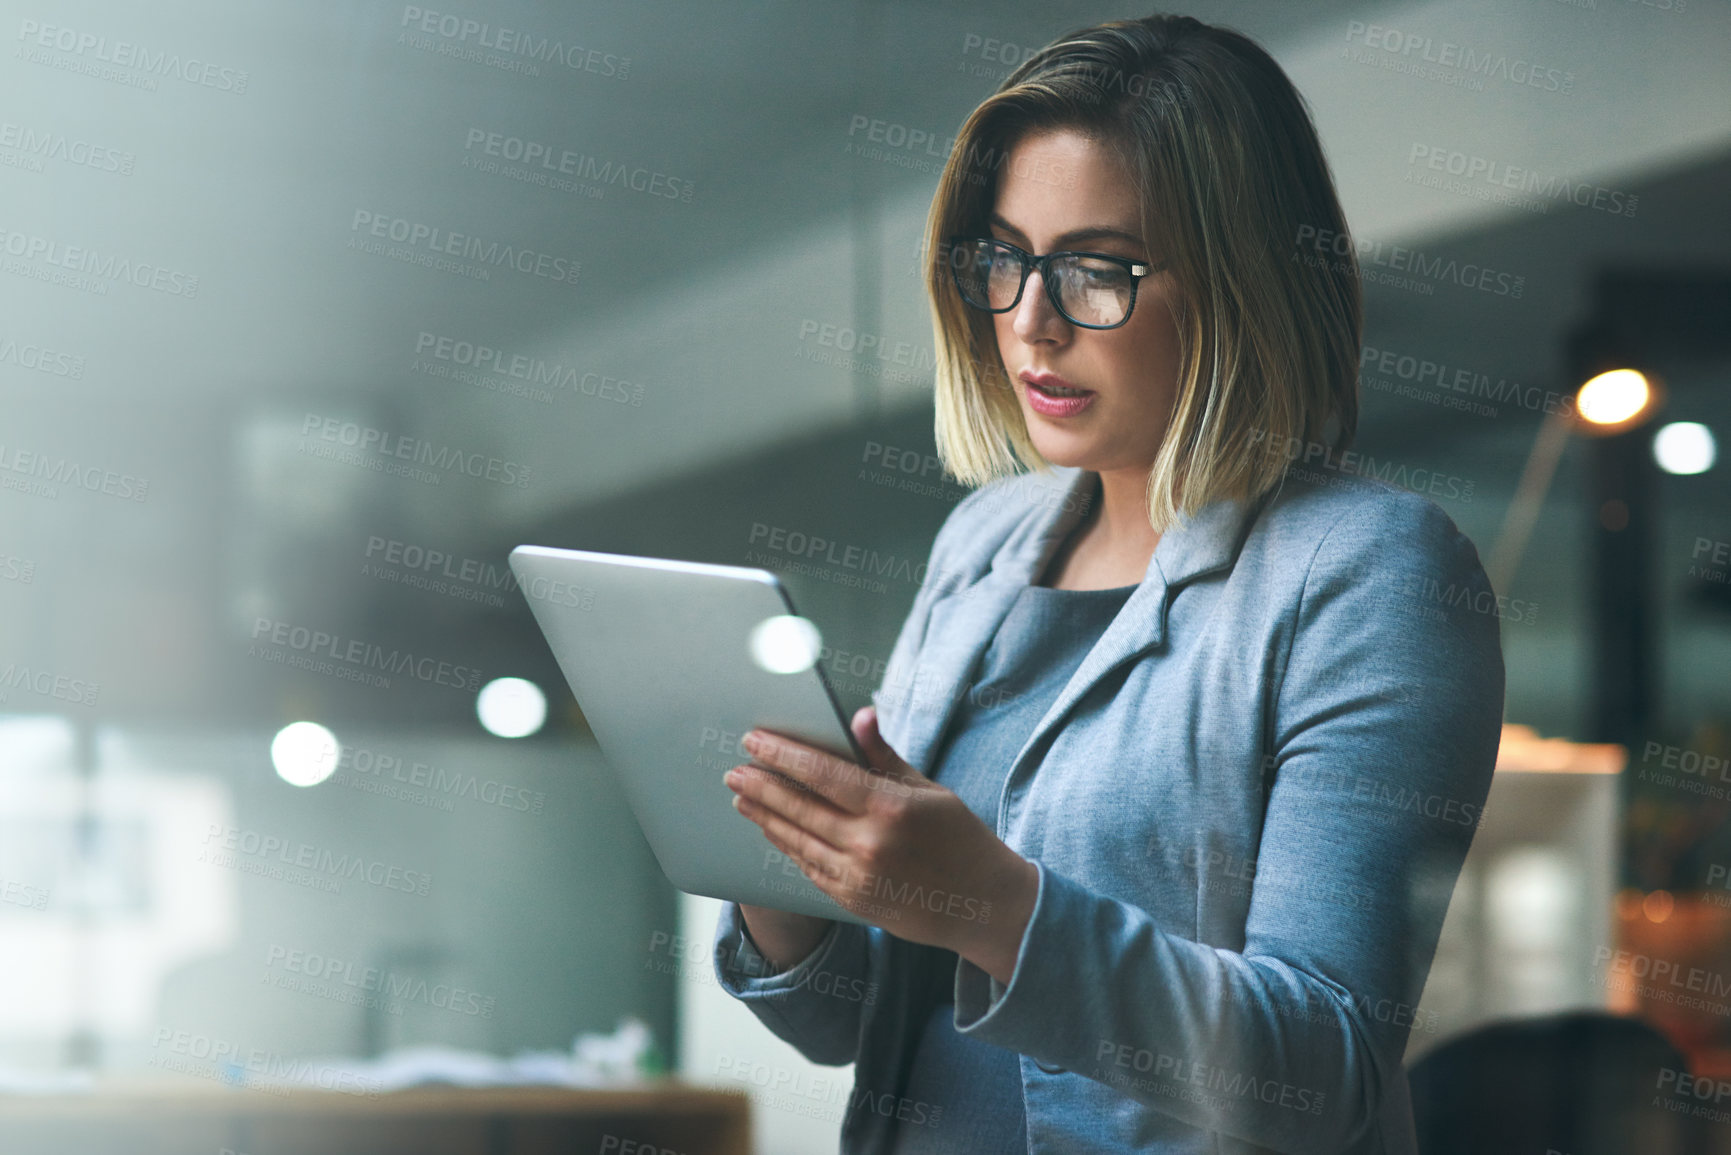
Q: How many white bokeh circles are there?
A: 4